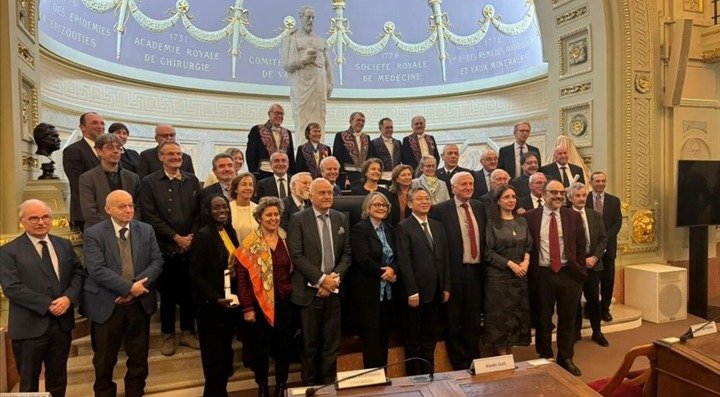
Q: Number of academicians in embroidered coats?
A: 5